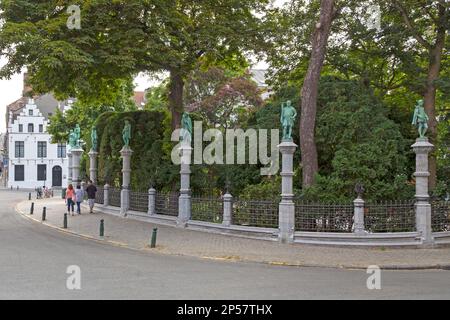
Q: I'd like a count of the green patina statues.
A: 7